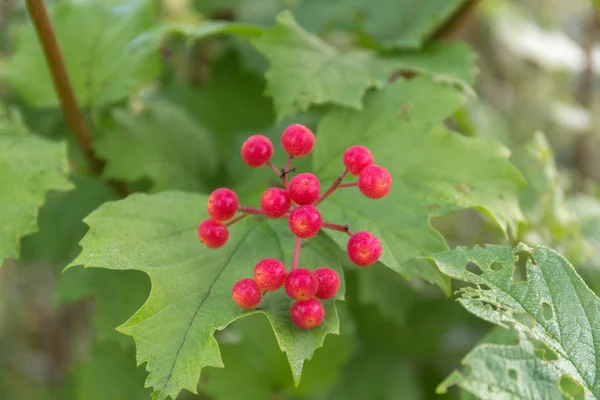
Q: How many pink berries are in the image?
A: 15